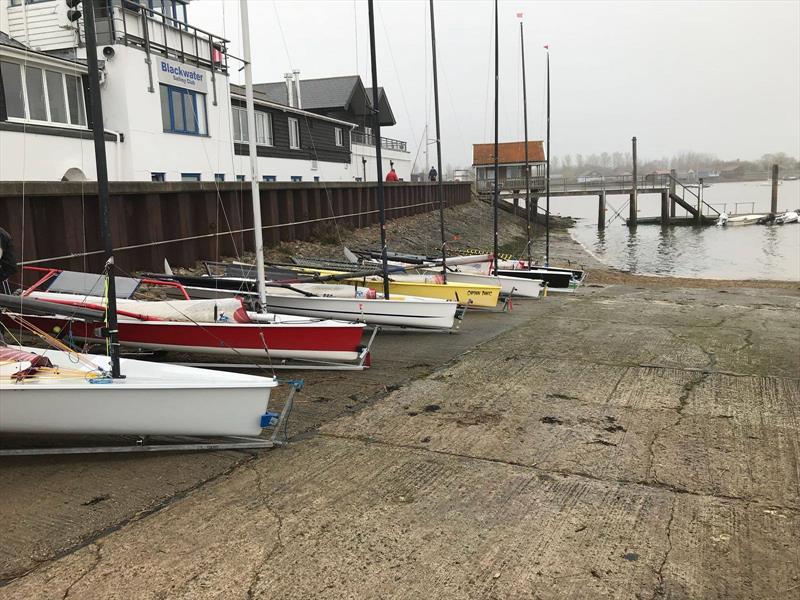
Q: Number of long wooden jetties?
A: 1